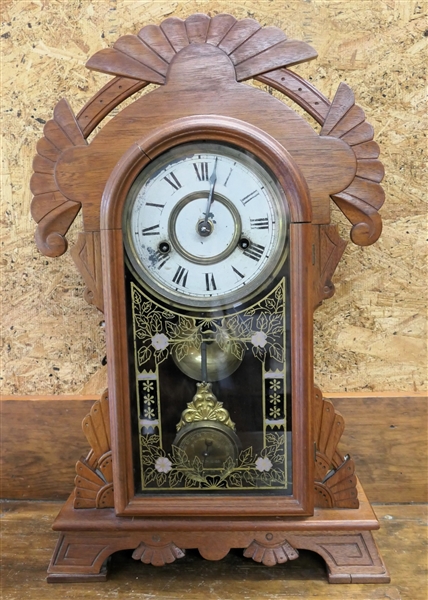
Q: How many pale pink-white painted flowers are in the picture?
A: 4